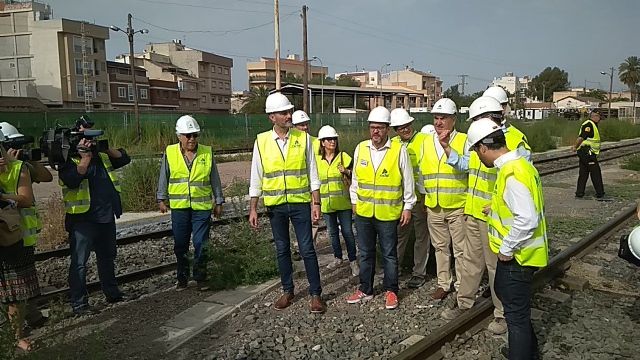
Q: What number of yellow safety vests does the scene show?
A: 14